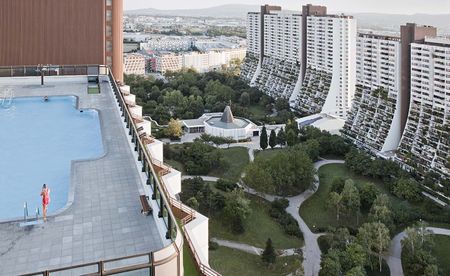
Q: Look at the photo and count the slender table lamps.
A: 0